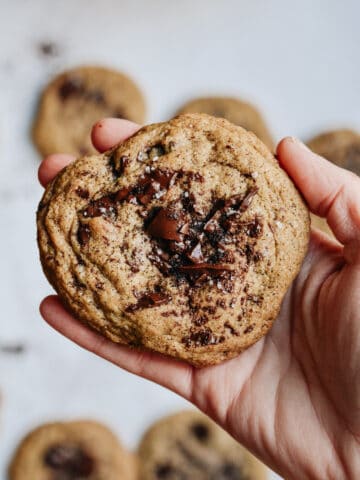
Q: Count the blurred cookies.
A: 5